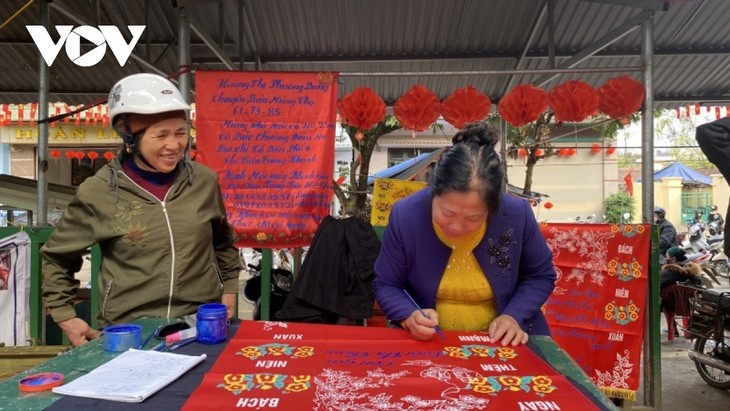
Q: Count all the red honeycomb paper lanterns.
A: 6